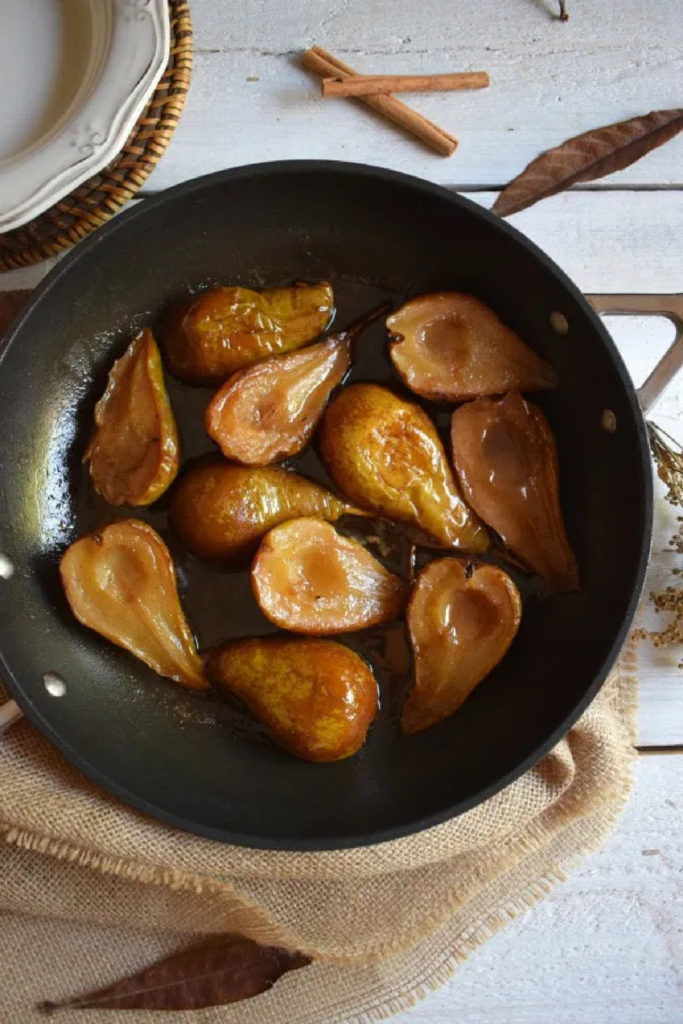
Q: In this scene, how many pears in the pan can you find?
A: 11